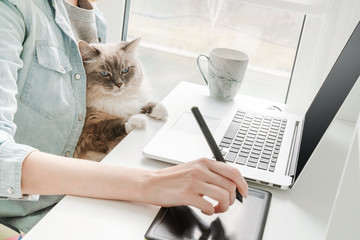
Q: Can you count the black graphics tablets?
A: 1